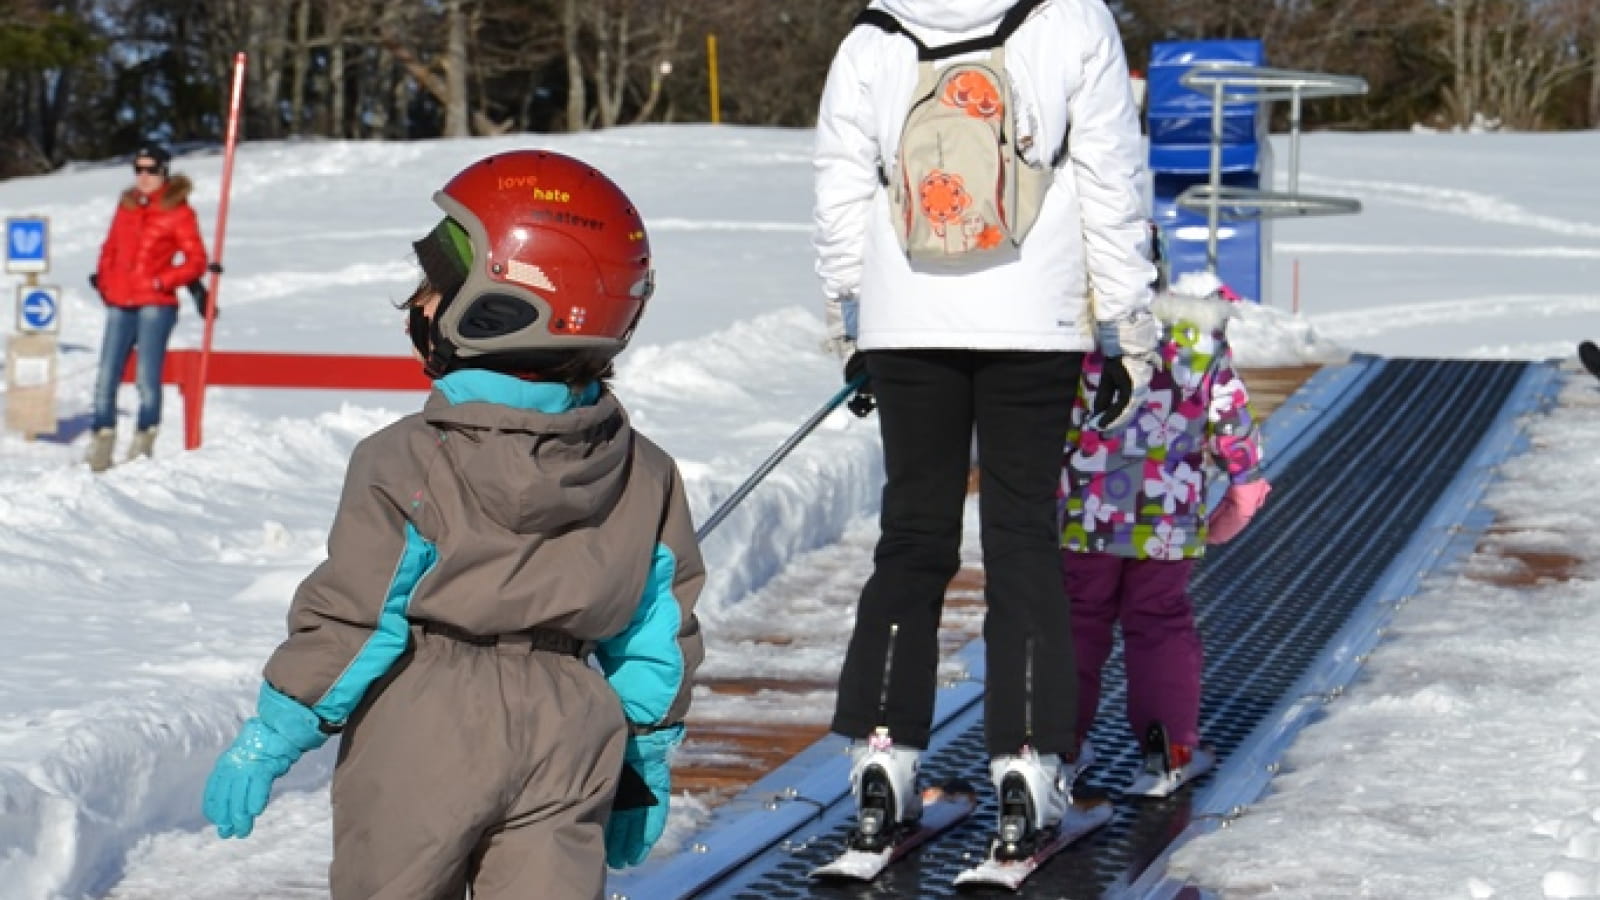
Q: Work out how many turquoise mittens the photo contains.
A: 2